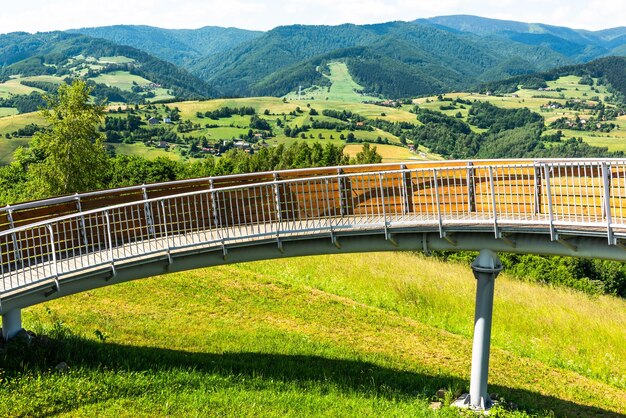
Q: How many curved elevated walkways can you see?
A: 1